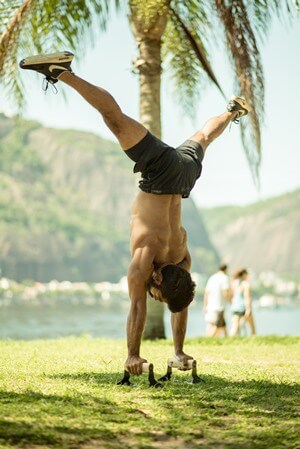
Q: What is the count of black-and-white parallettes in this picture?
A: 2